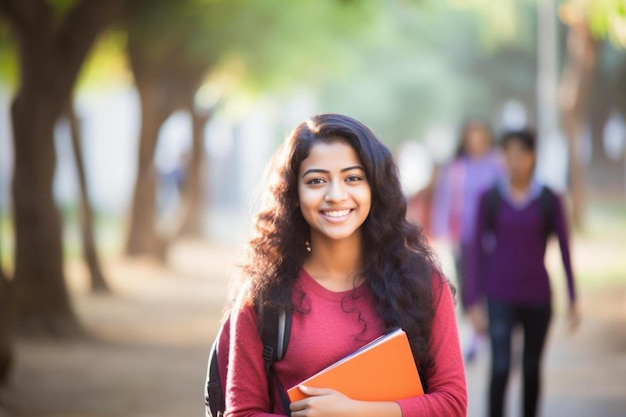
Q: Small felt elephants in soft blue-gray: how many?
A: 0